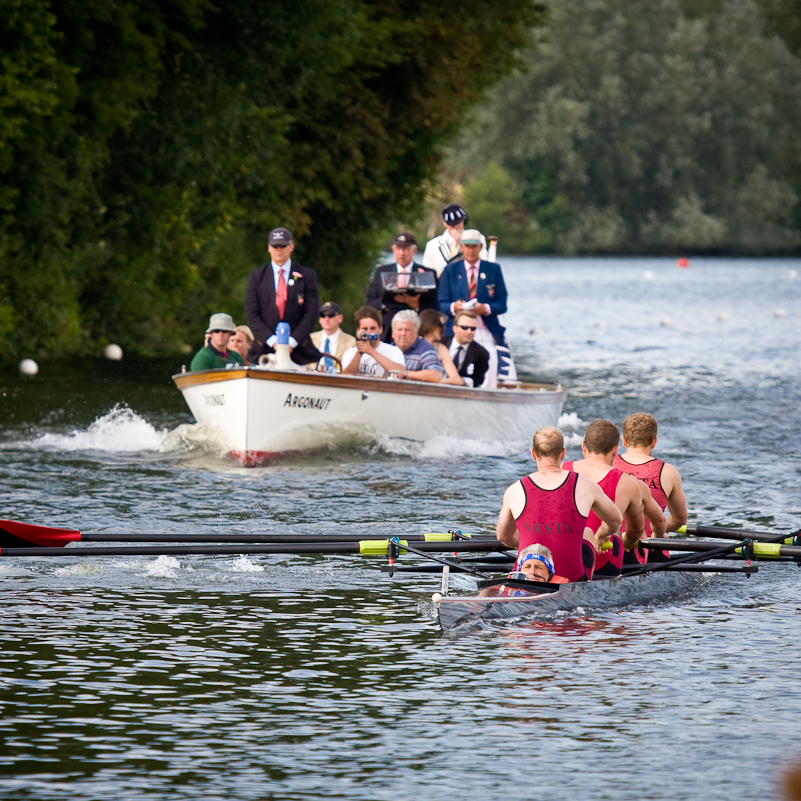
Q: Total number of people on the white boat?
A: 11